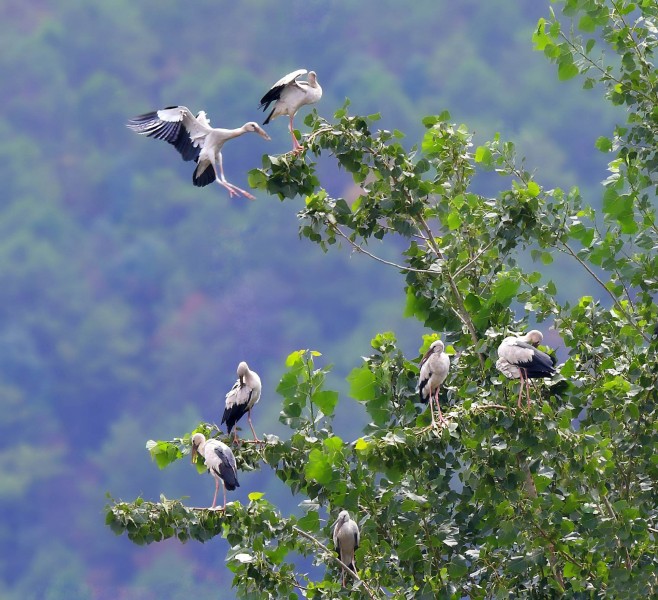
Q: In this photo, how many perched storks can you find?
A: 6